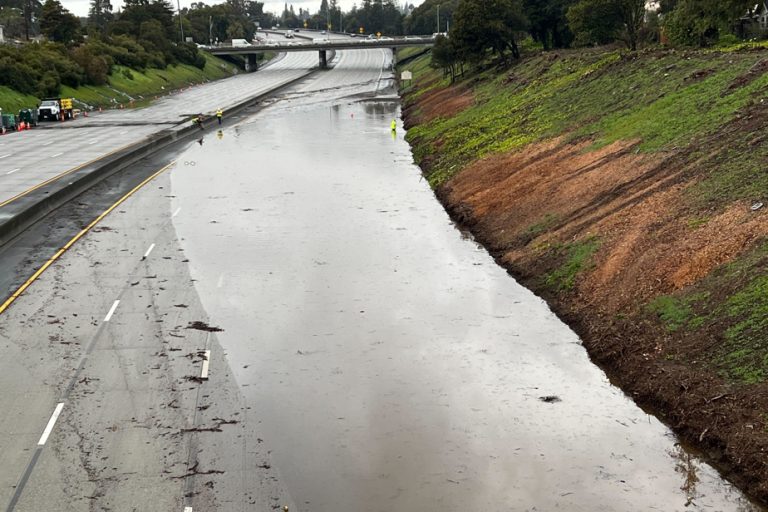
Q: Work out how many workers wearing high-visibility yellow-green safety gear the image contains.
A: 3